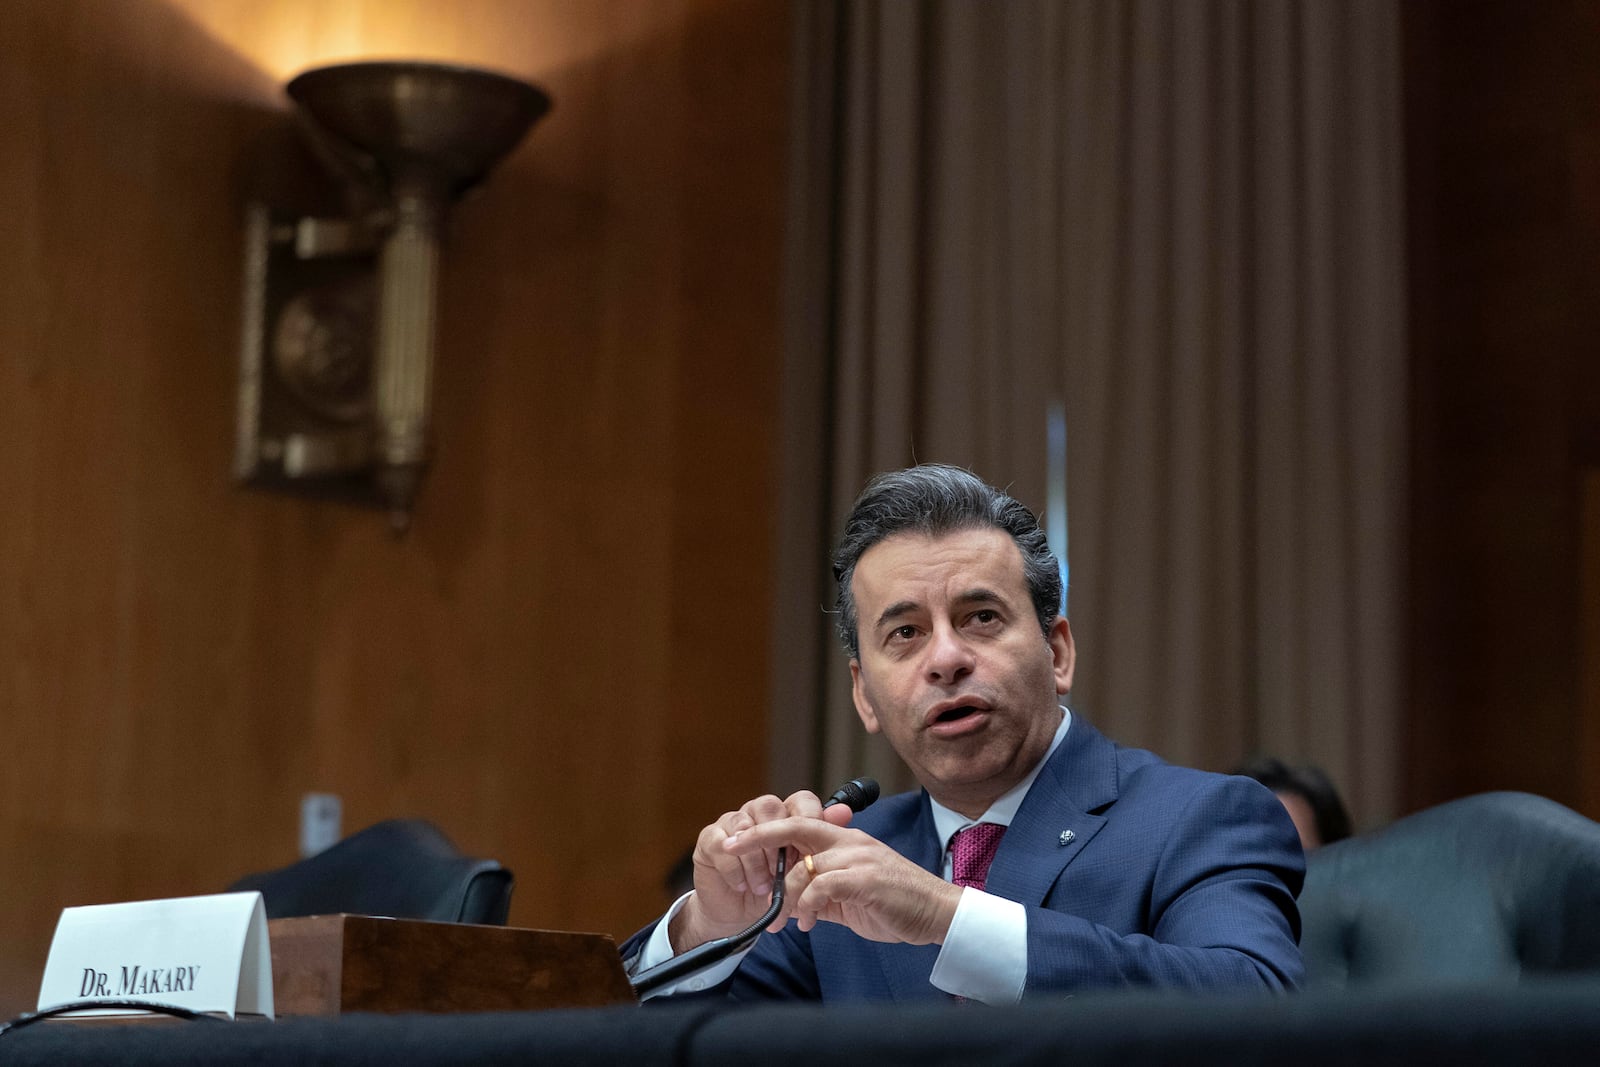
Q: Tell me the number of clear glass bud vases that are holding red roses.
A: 0